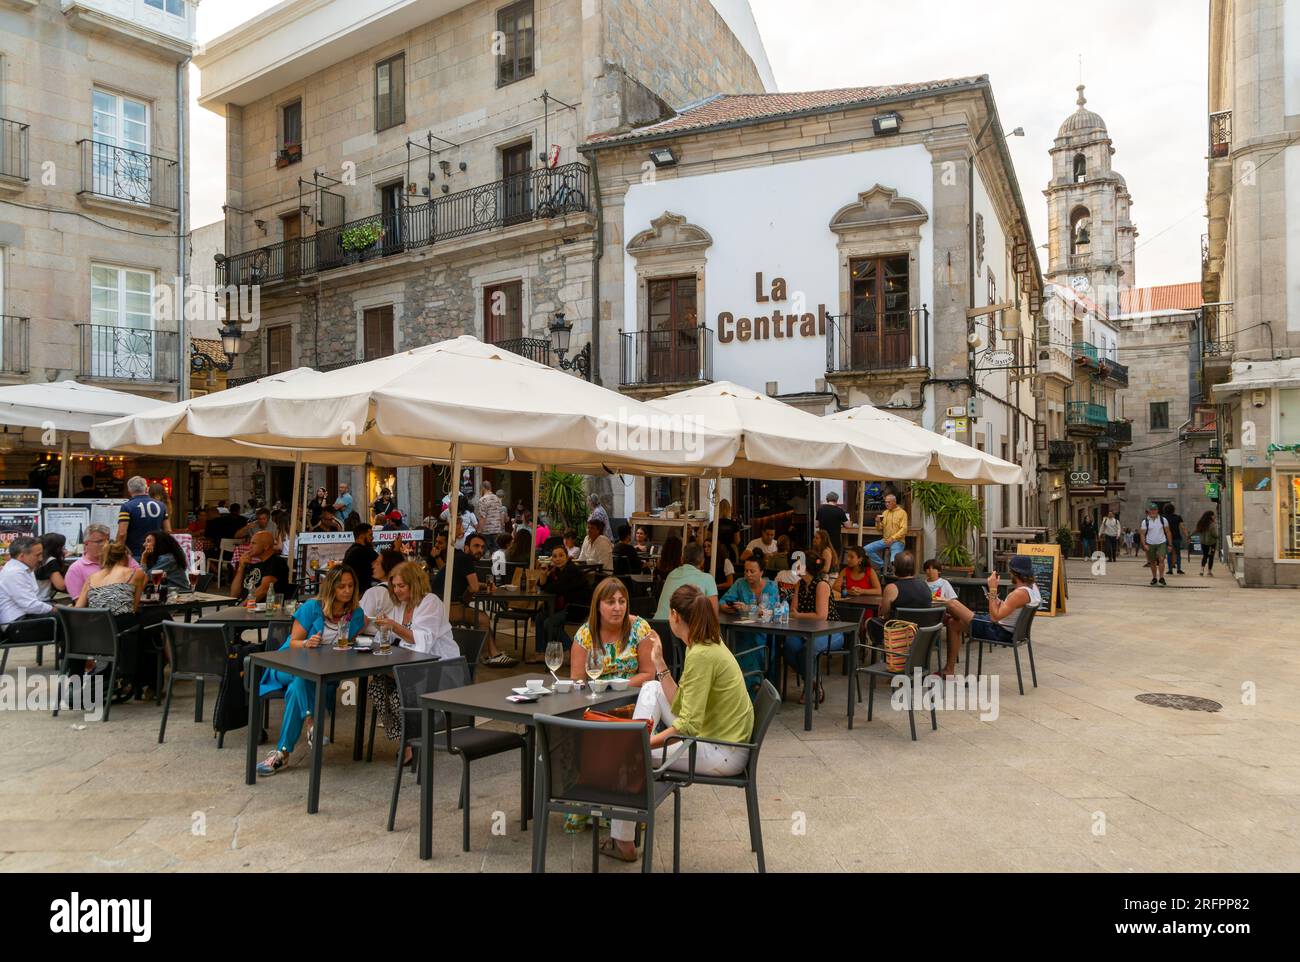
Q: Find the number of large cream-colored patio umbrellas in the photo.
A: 5